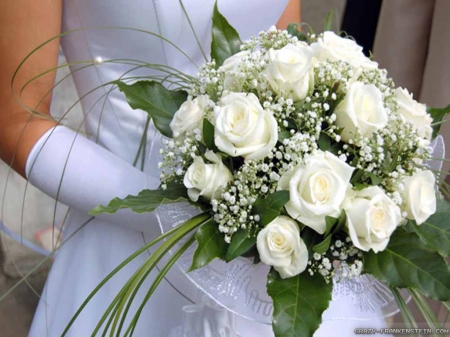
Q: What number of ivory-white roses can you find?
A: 12